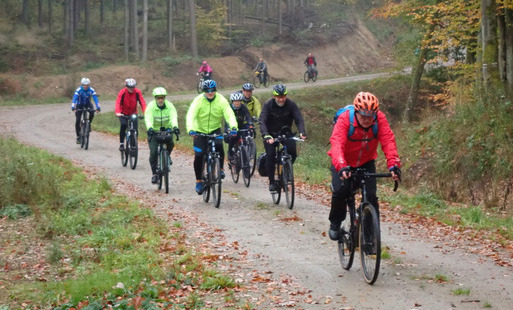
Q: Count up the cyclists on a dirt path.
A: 11